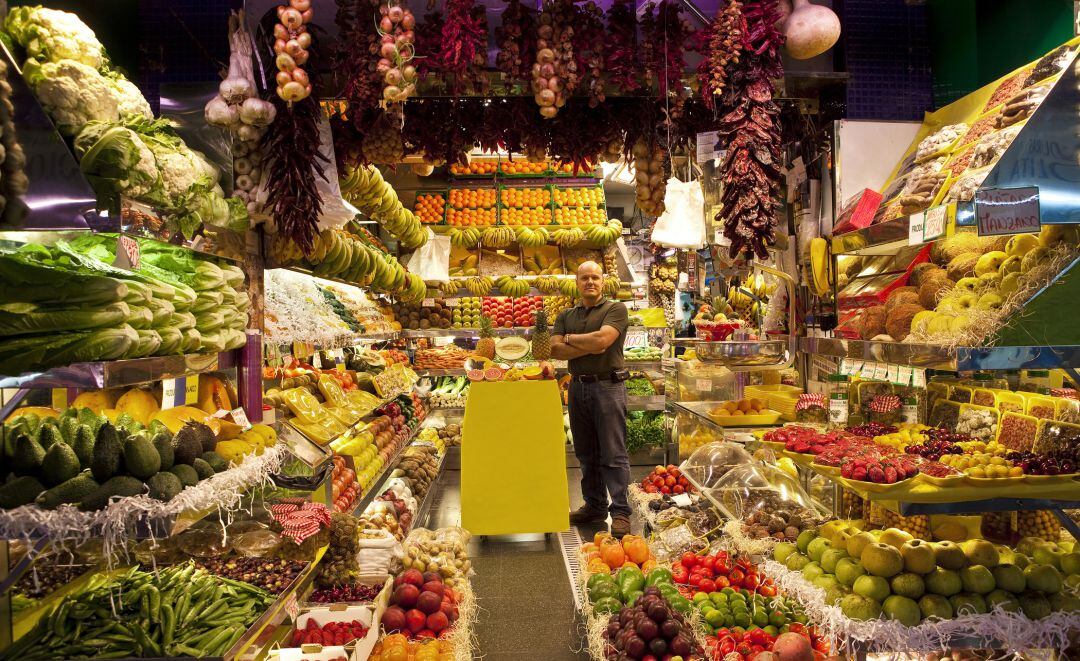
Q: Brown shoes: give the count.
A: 2